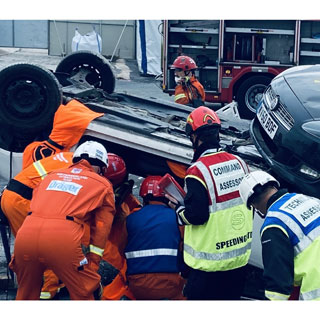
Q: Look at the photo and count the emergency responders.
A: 7